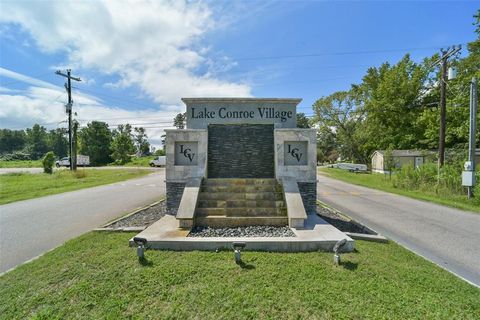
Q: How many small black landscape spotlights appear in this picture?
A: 3